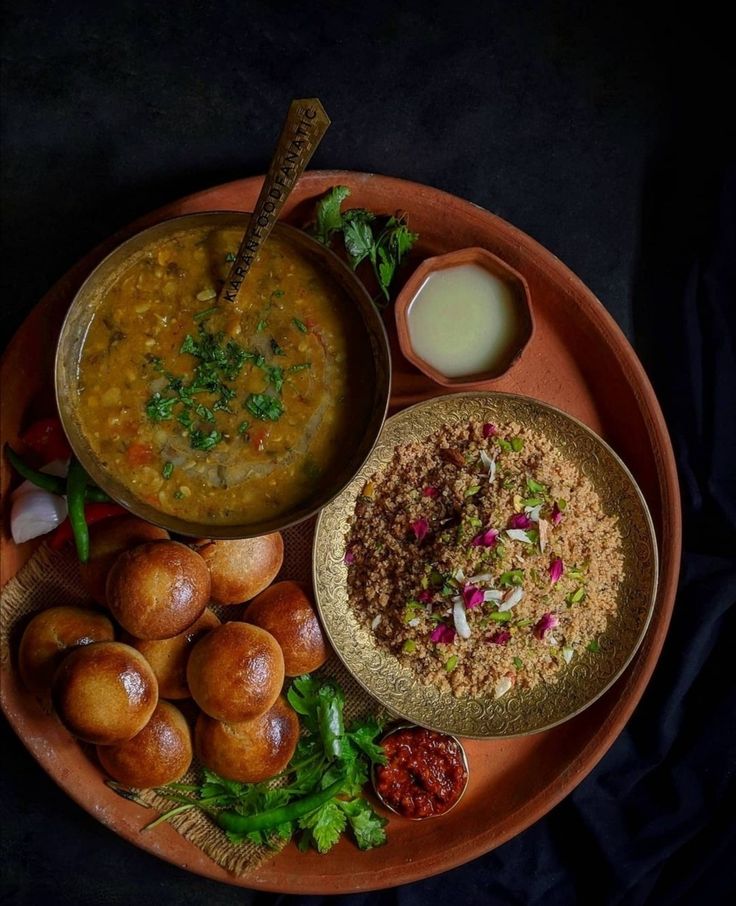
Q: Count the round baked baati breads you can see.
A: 10